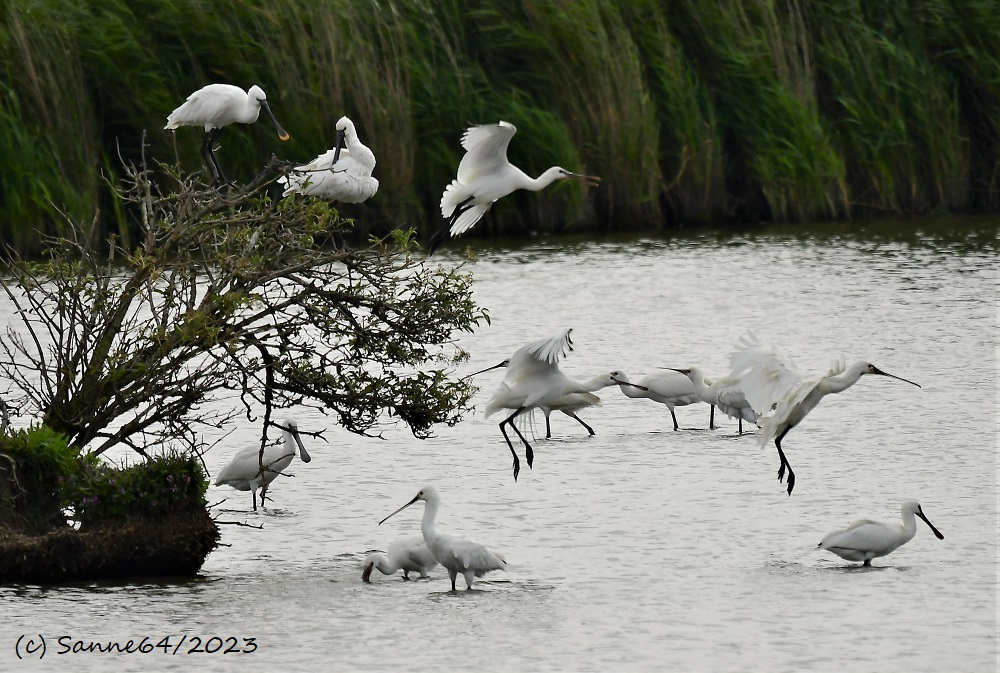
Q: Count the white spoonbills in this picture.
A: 12